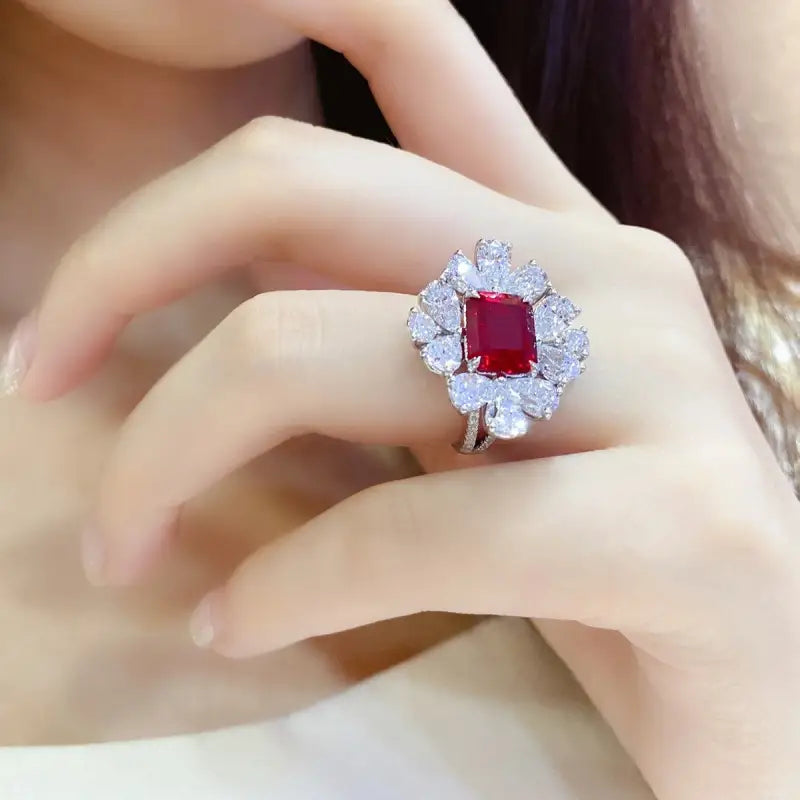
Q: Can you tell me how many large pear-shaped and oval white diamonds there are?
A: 12